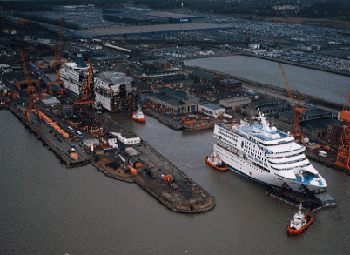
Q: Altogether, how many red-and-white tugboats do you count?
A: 3